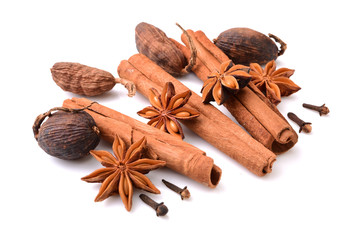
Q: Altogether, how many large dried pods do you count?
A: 4